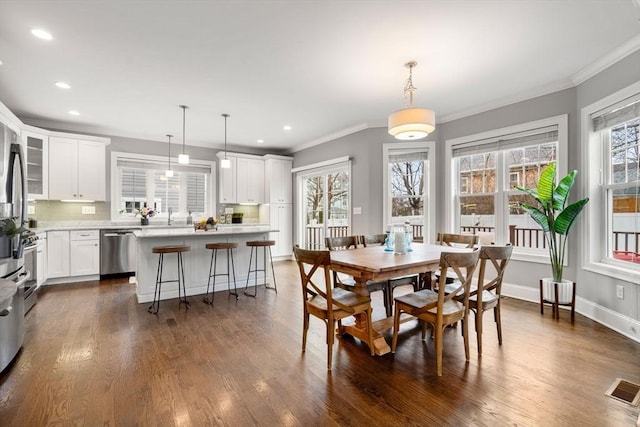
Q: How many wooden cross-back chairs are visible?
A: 6